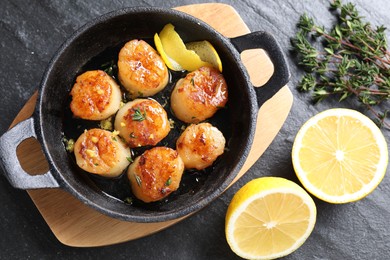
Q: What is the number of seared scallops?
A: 7